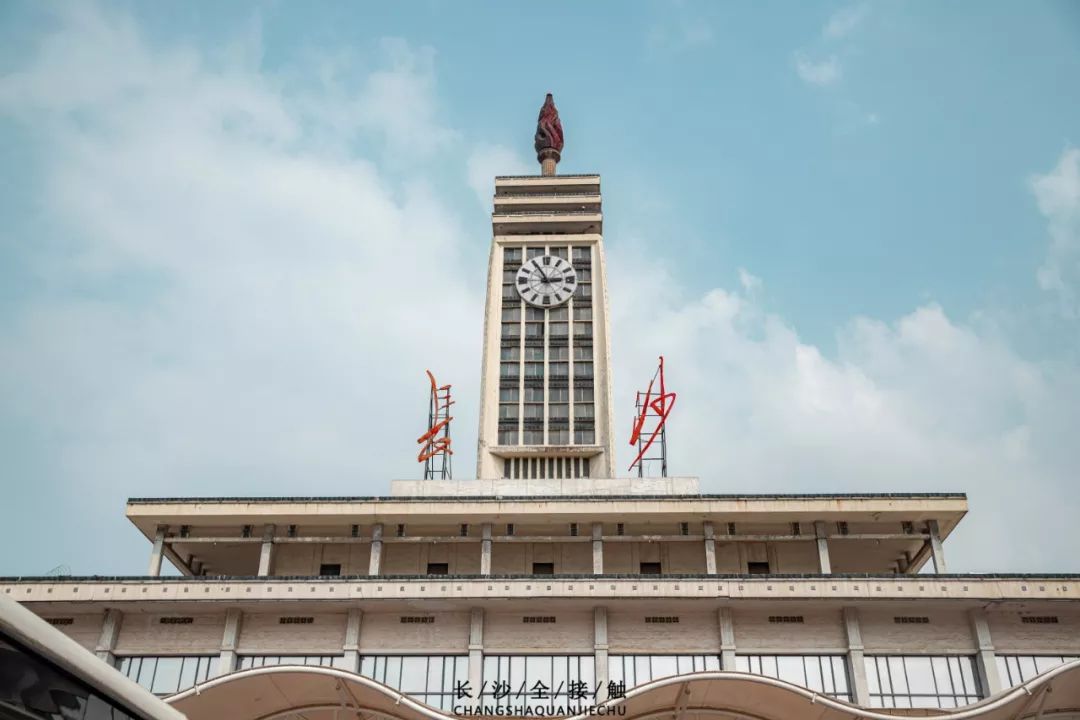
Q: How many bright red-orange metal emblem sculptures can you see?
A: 2